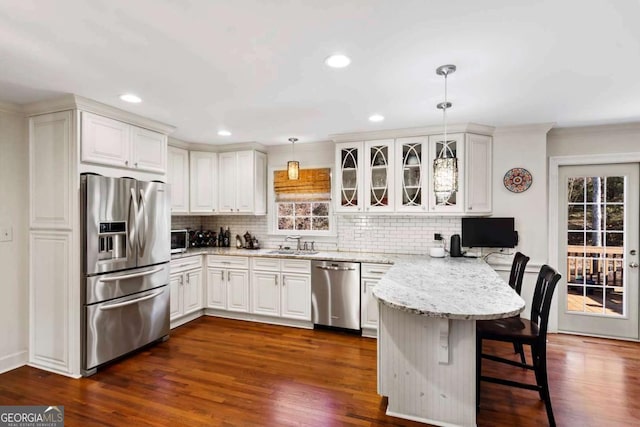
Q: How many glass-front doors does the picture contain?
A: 4